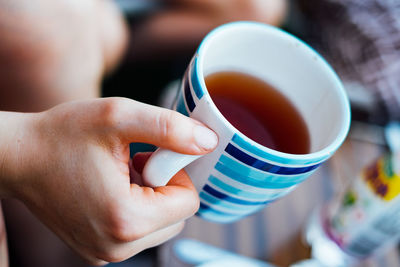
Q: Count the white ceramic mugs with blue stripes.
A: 1